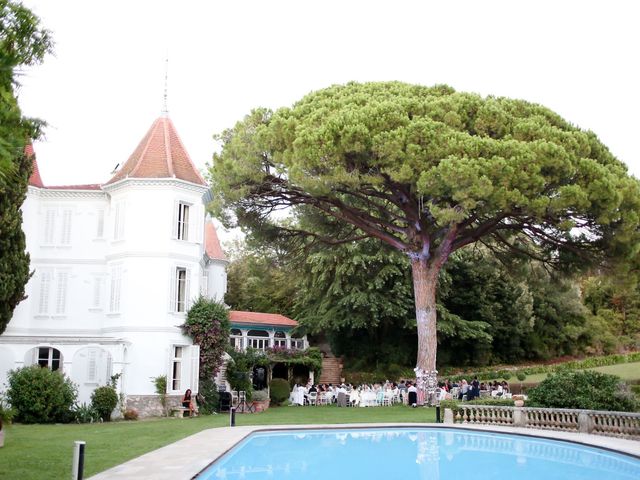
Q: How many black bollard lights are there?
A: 3